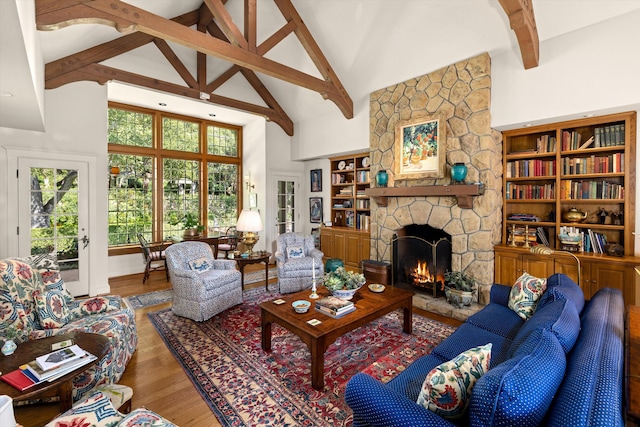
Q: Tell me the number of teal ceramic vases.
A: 2